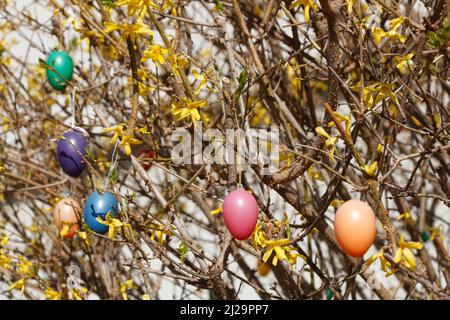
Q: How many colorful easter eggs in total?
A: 6